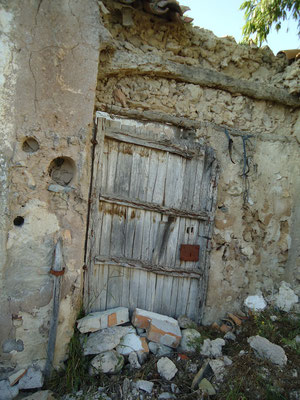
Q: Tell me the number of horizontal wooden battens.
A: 3